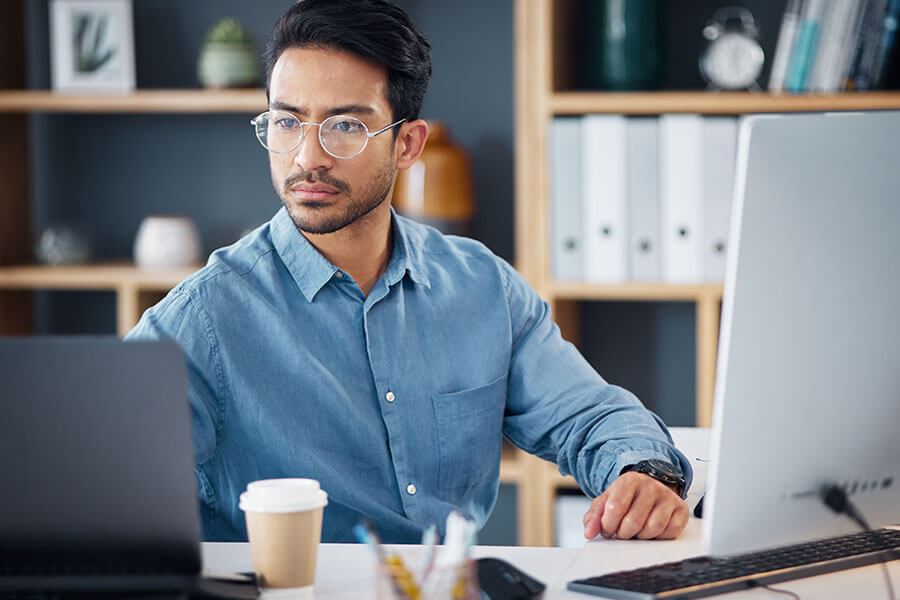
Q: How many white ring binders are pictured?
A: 5